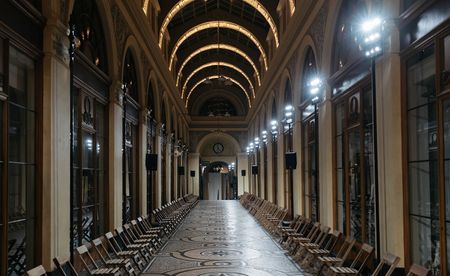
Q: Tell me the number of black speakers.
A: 6